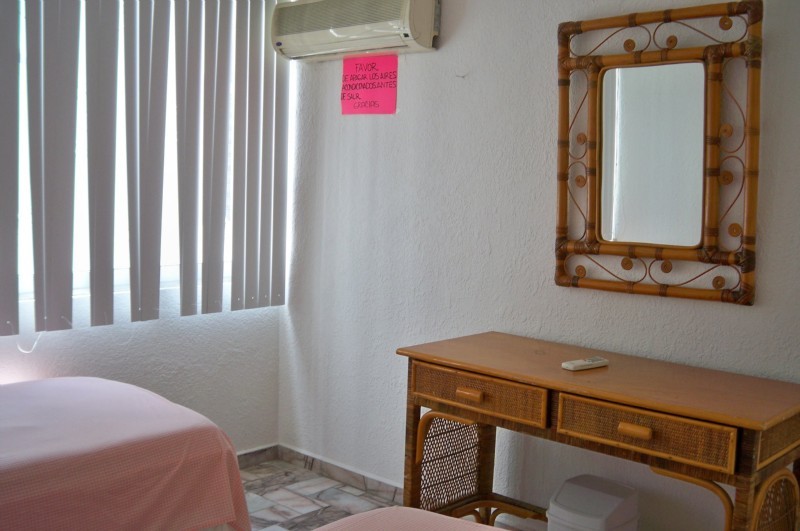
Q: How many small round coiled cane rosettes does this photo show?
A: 12